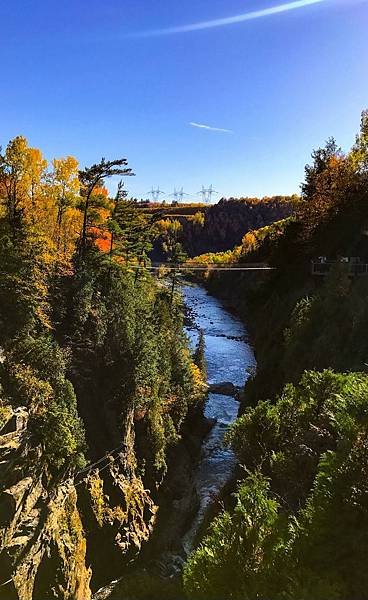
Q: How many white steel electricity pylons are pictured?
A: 3